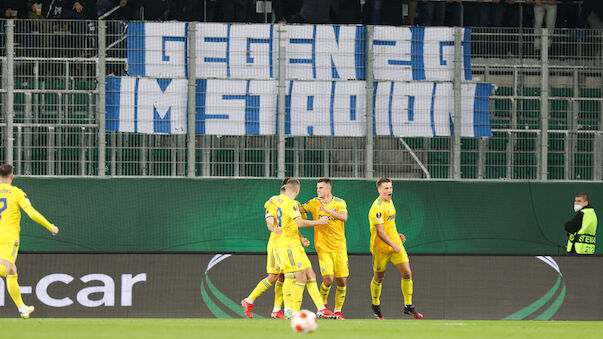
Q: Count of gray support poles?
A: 7